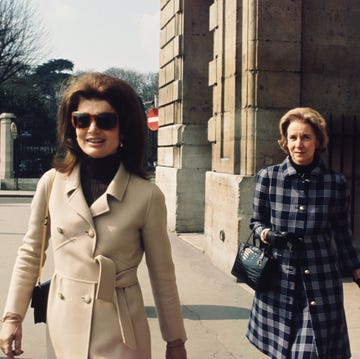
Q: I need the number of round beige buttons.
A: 4